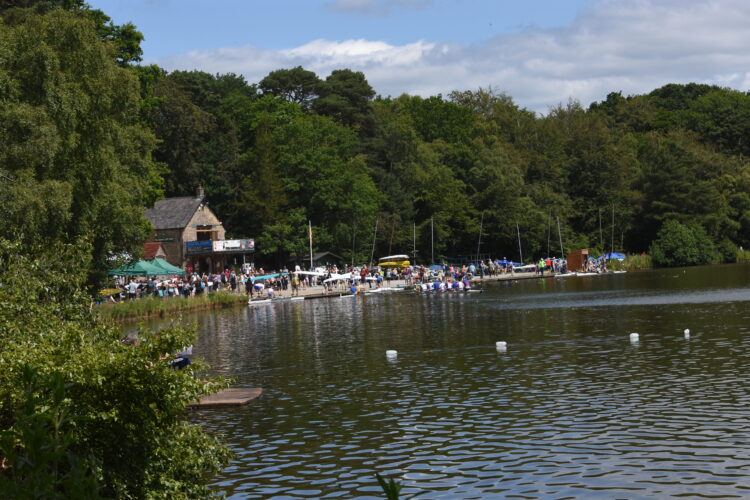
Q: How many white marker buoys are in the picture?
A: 4